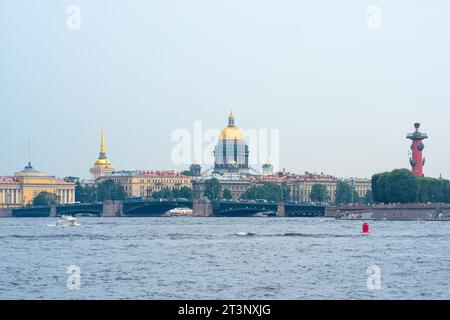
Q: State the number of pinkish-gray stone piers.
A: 4